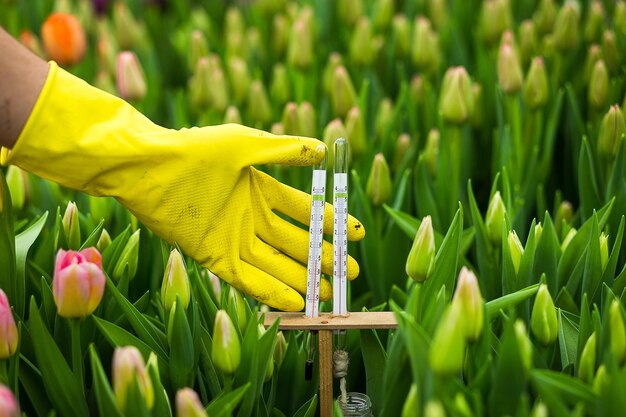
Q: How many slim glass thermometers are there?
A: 2